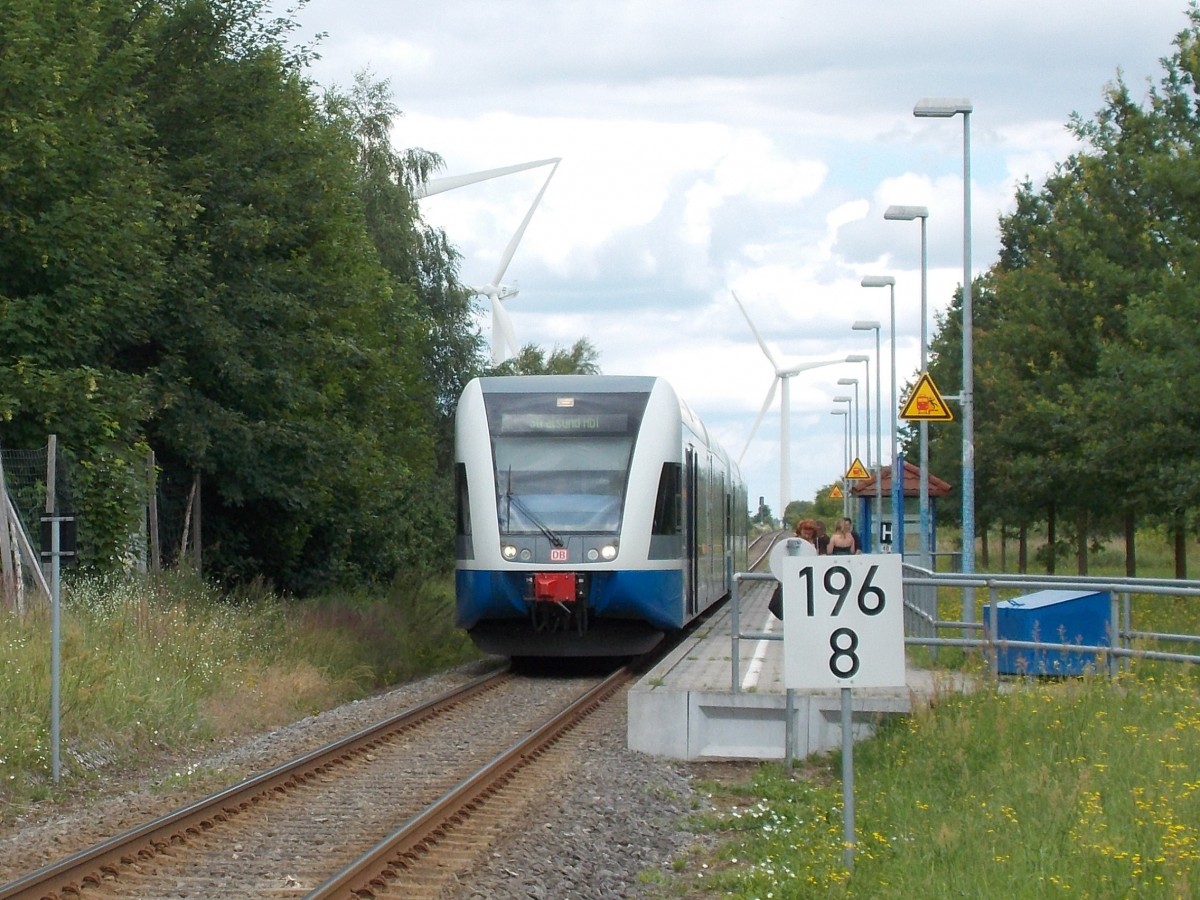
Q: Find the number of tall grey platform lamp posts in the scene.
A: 8